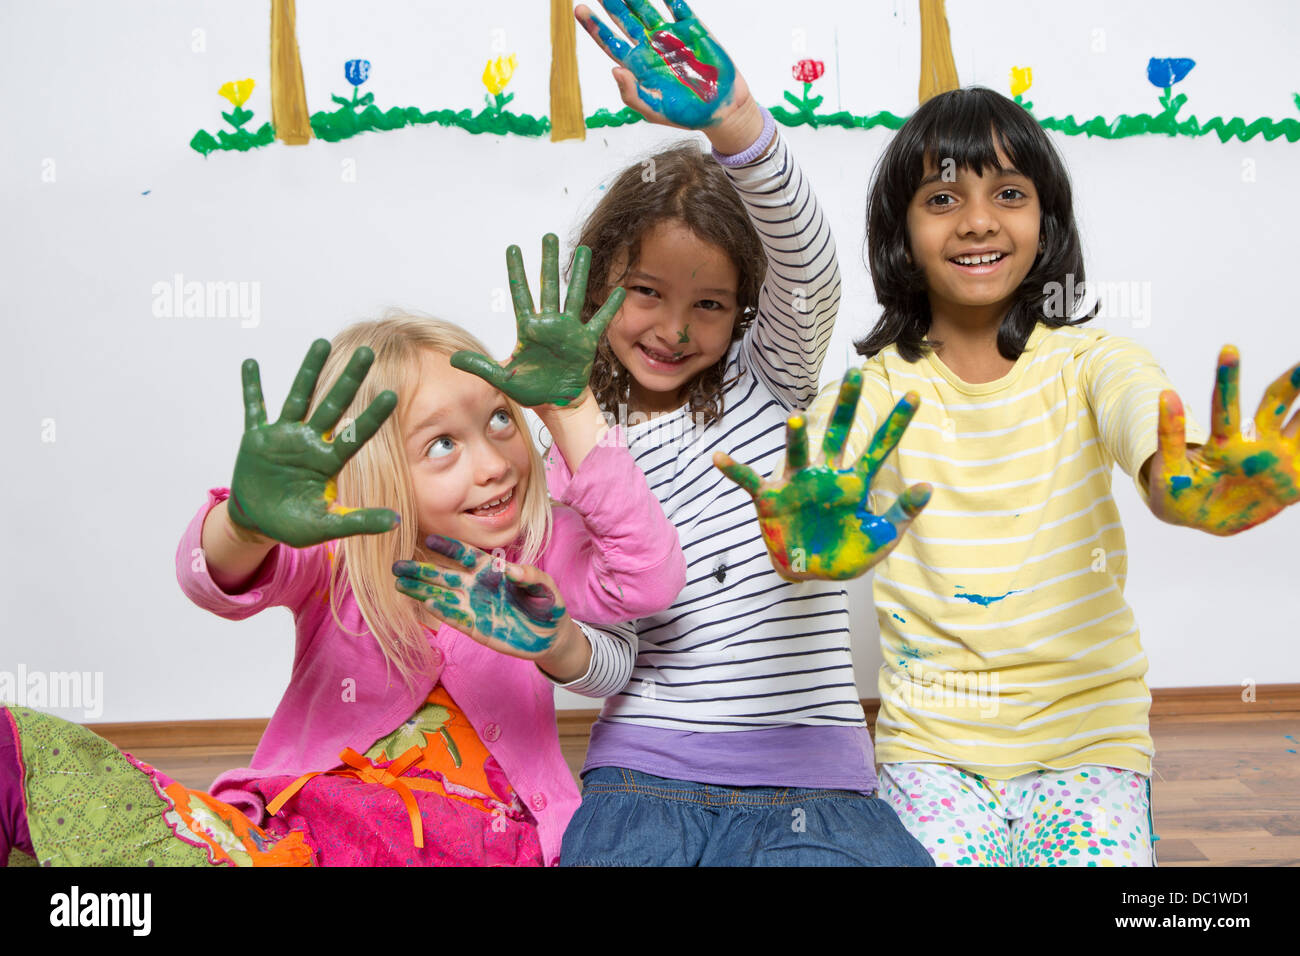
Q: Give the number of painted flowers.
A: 6